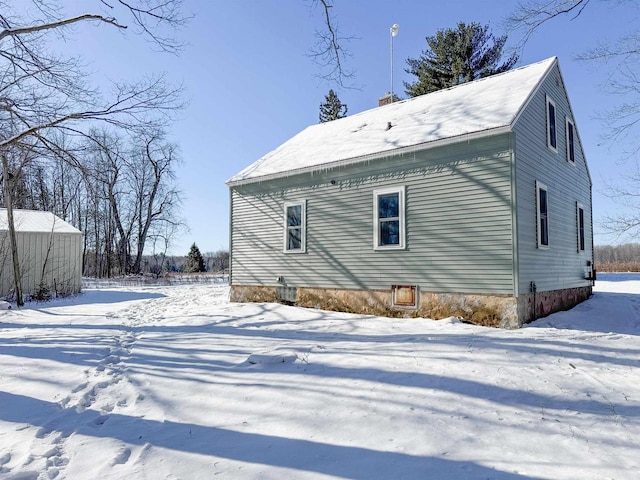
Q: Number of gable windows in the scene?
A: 2